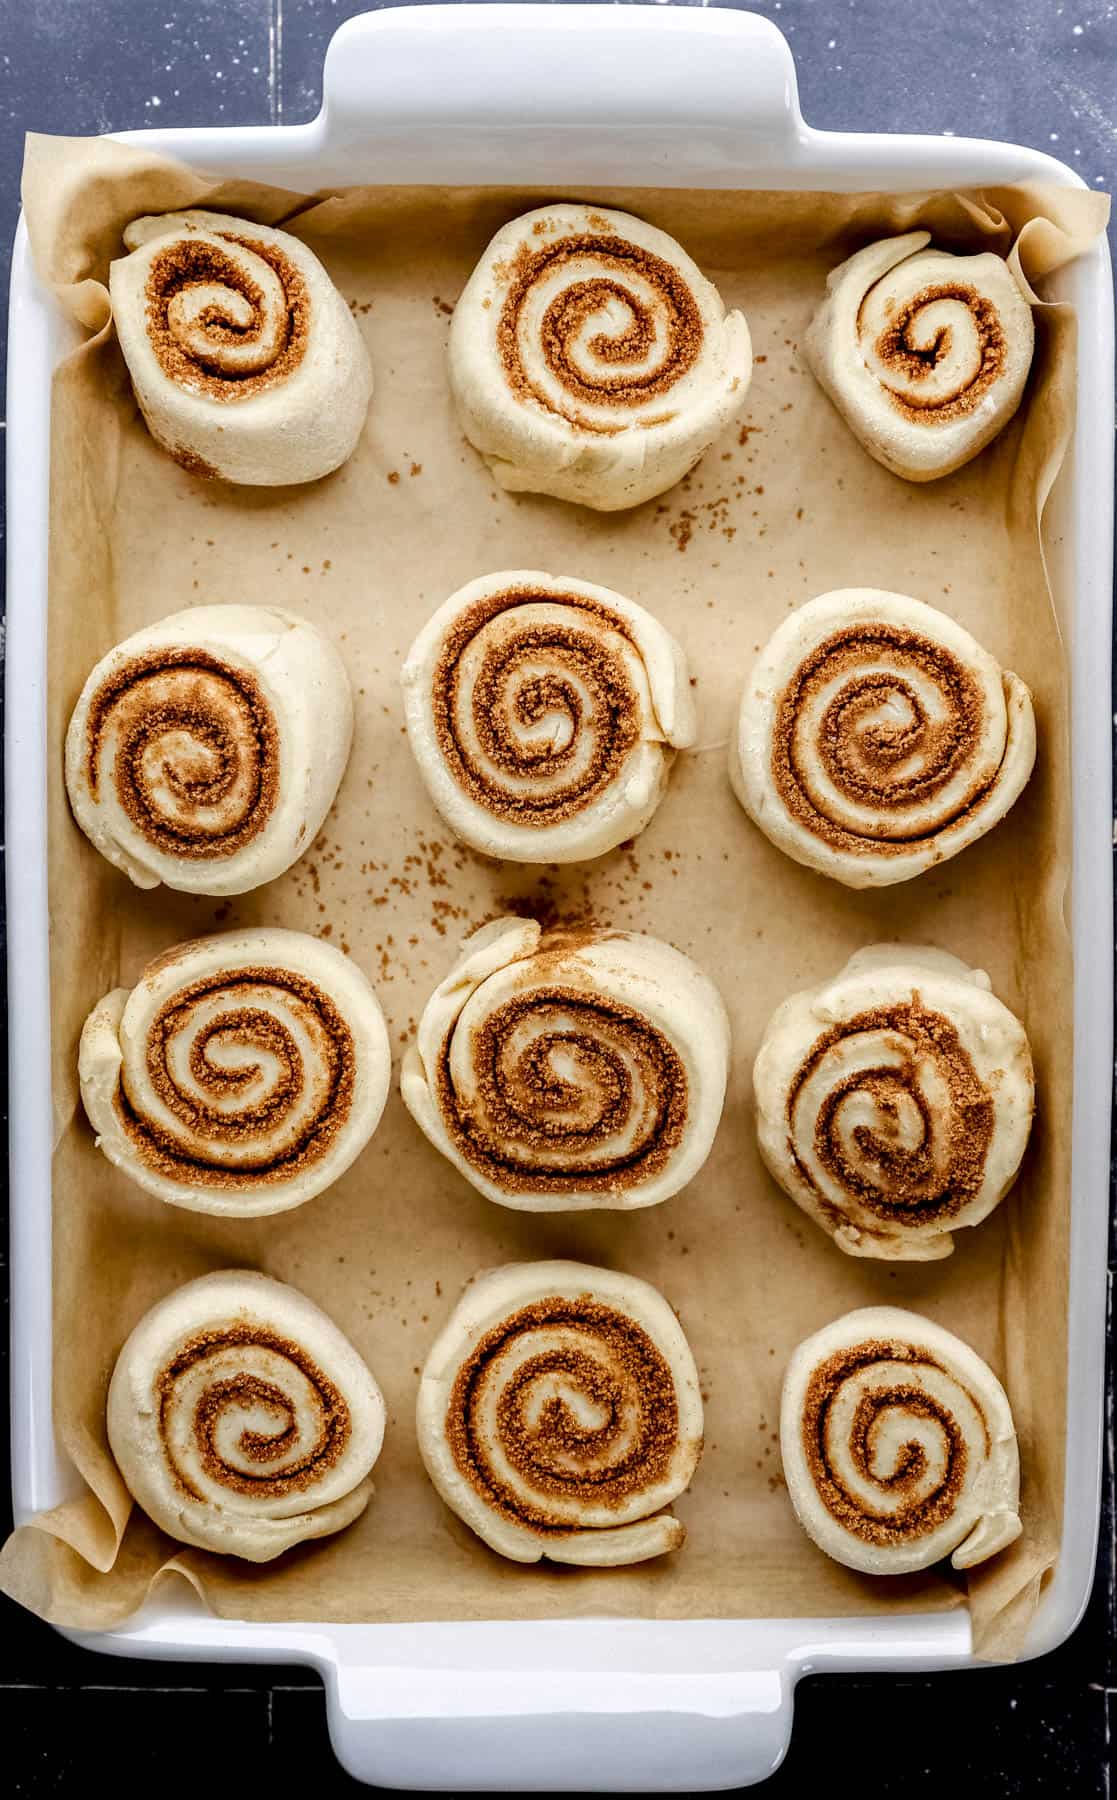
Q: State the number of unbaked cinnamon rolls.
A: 12